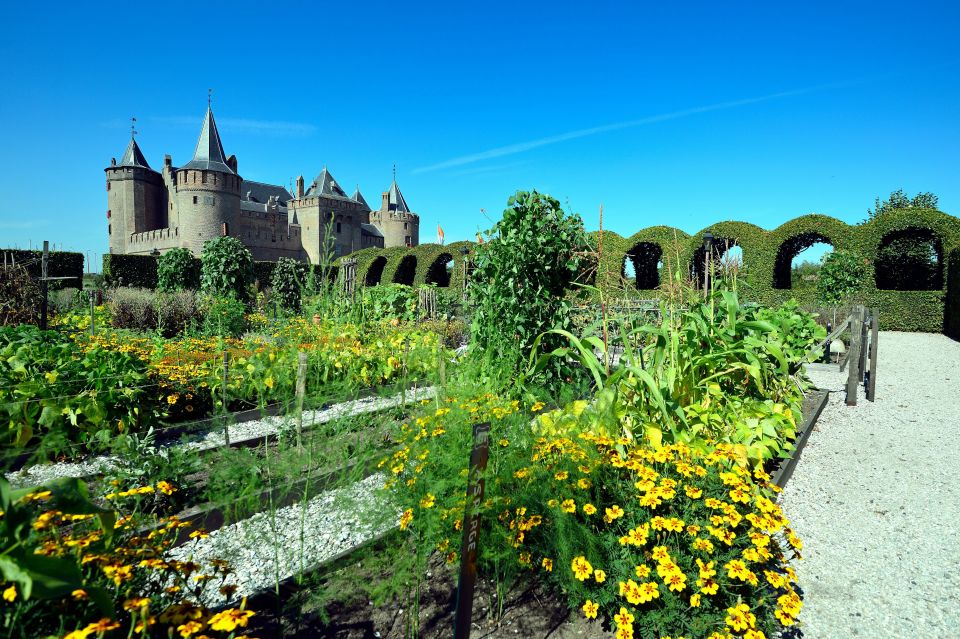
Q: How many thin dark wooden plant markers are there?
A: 1